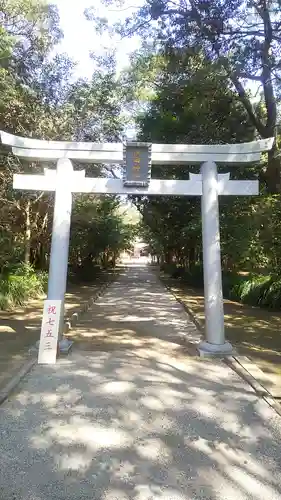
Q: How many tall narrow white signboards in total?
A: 1